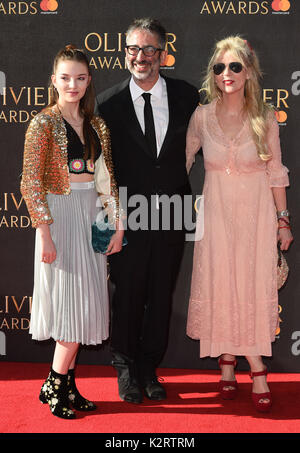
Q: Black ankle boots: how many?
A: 2